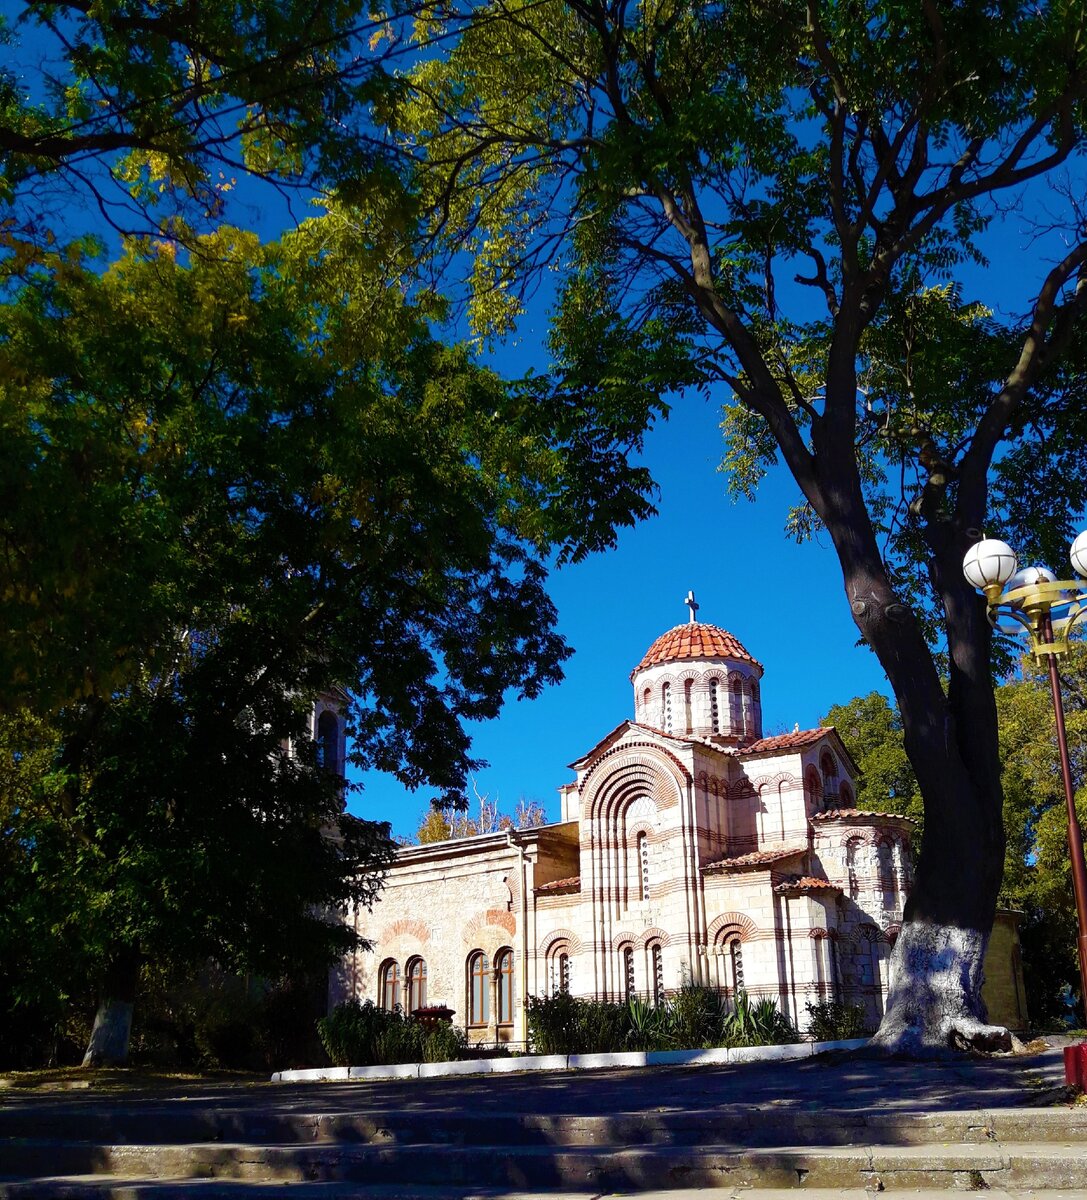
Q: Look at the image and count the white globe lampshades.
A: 3